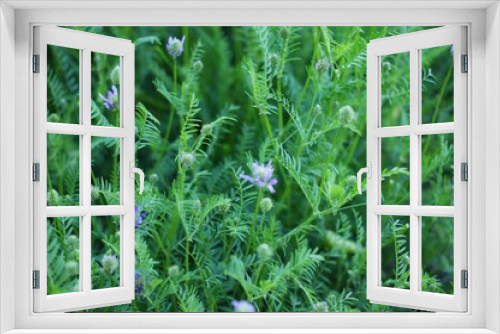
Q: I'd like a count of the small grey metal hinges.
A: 6